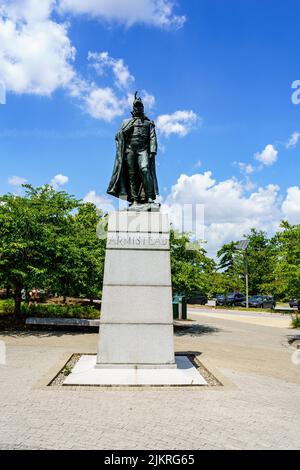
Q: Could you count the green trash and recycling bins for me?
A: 2